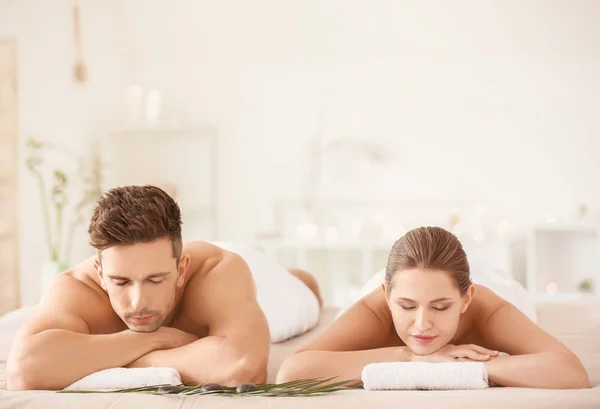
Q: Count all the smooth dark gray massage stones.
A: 3